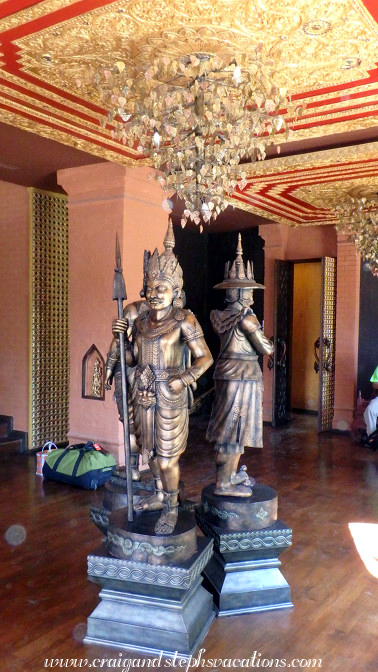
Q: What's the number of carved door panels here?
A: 2